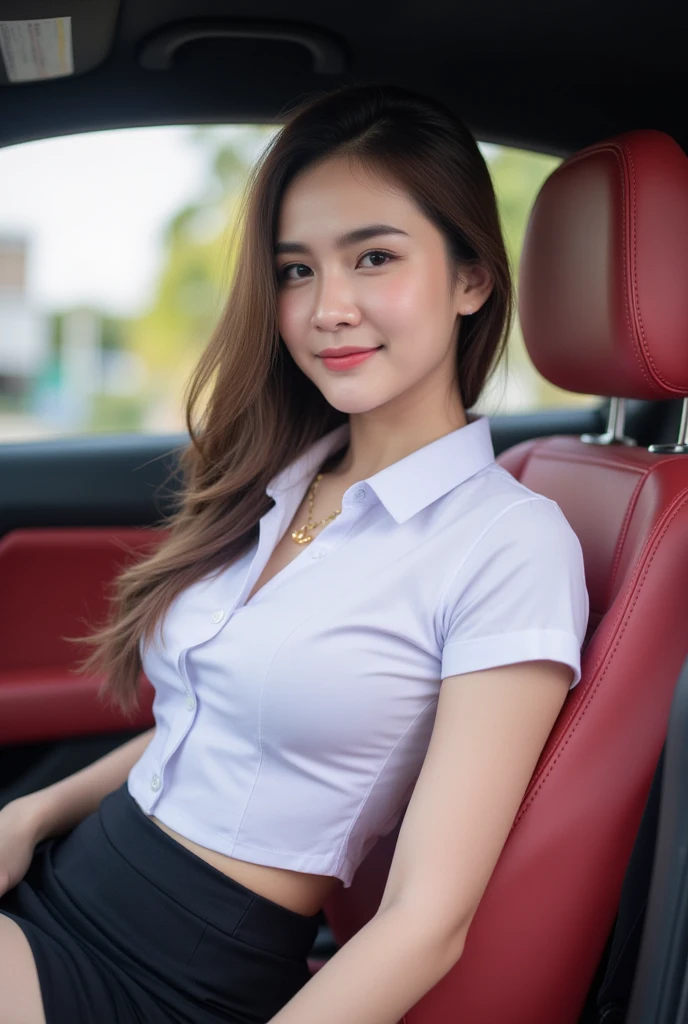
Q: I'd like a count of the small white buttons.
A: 5